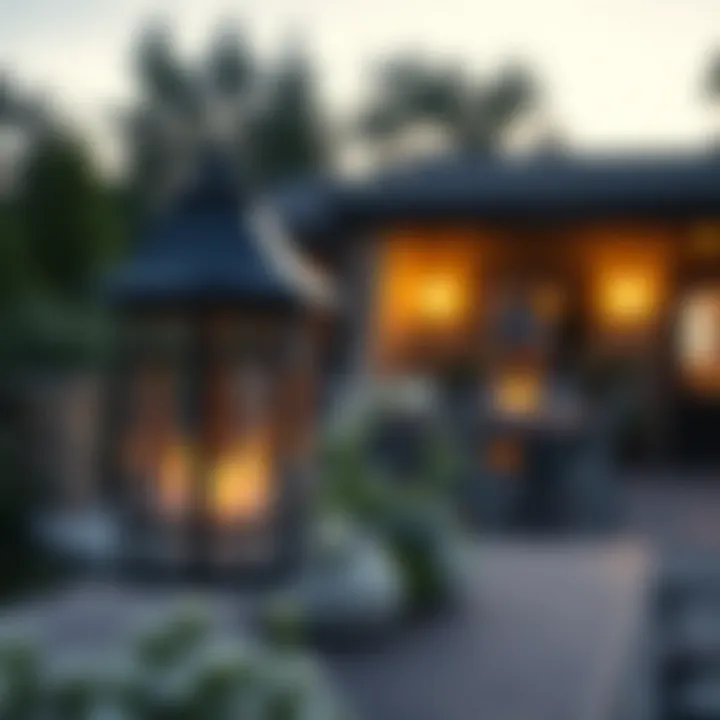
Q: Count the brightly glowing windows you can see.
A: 2